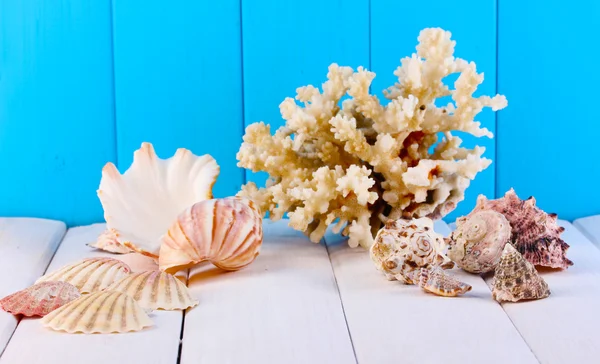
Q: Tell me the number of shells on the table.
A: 11